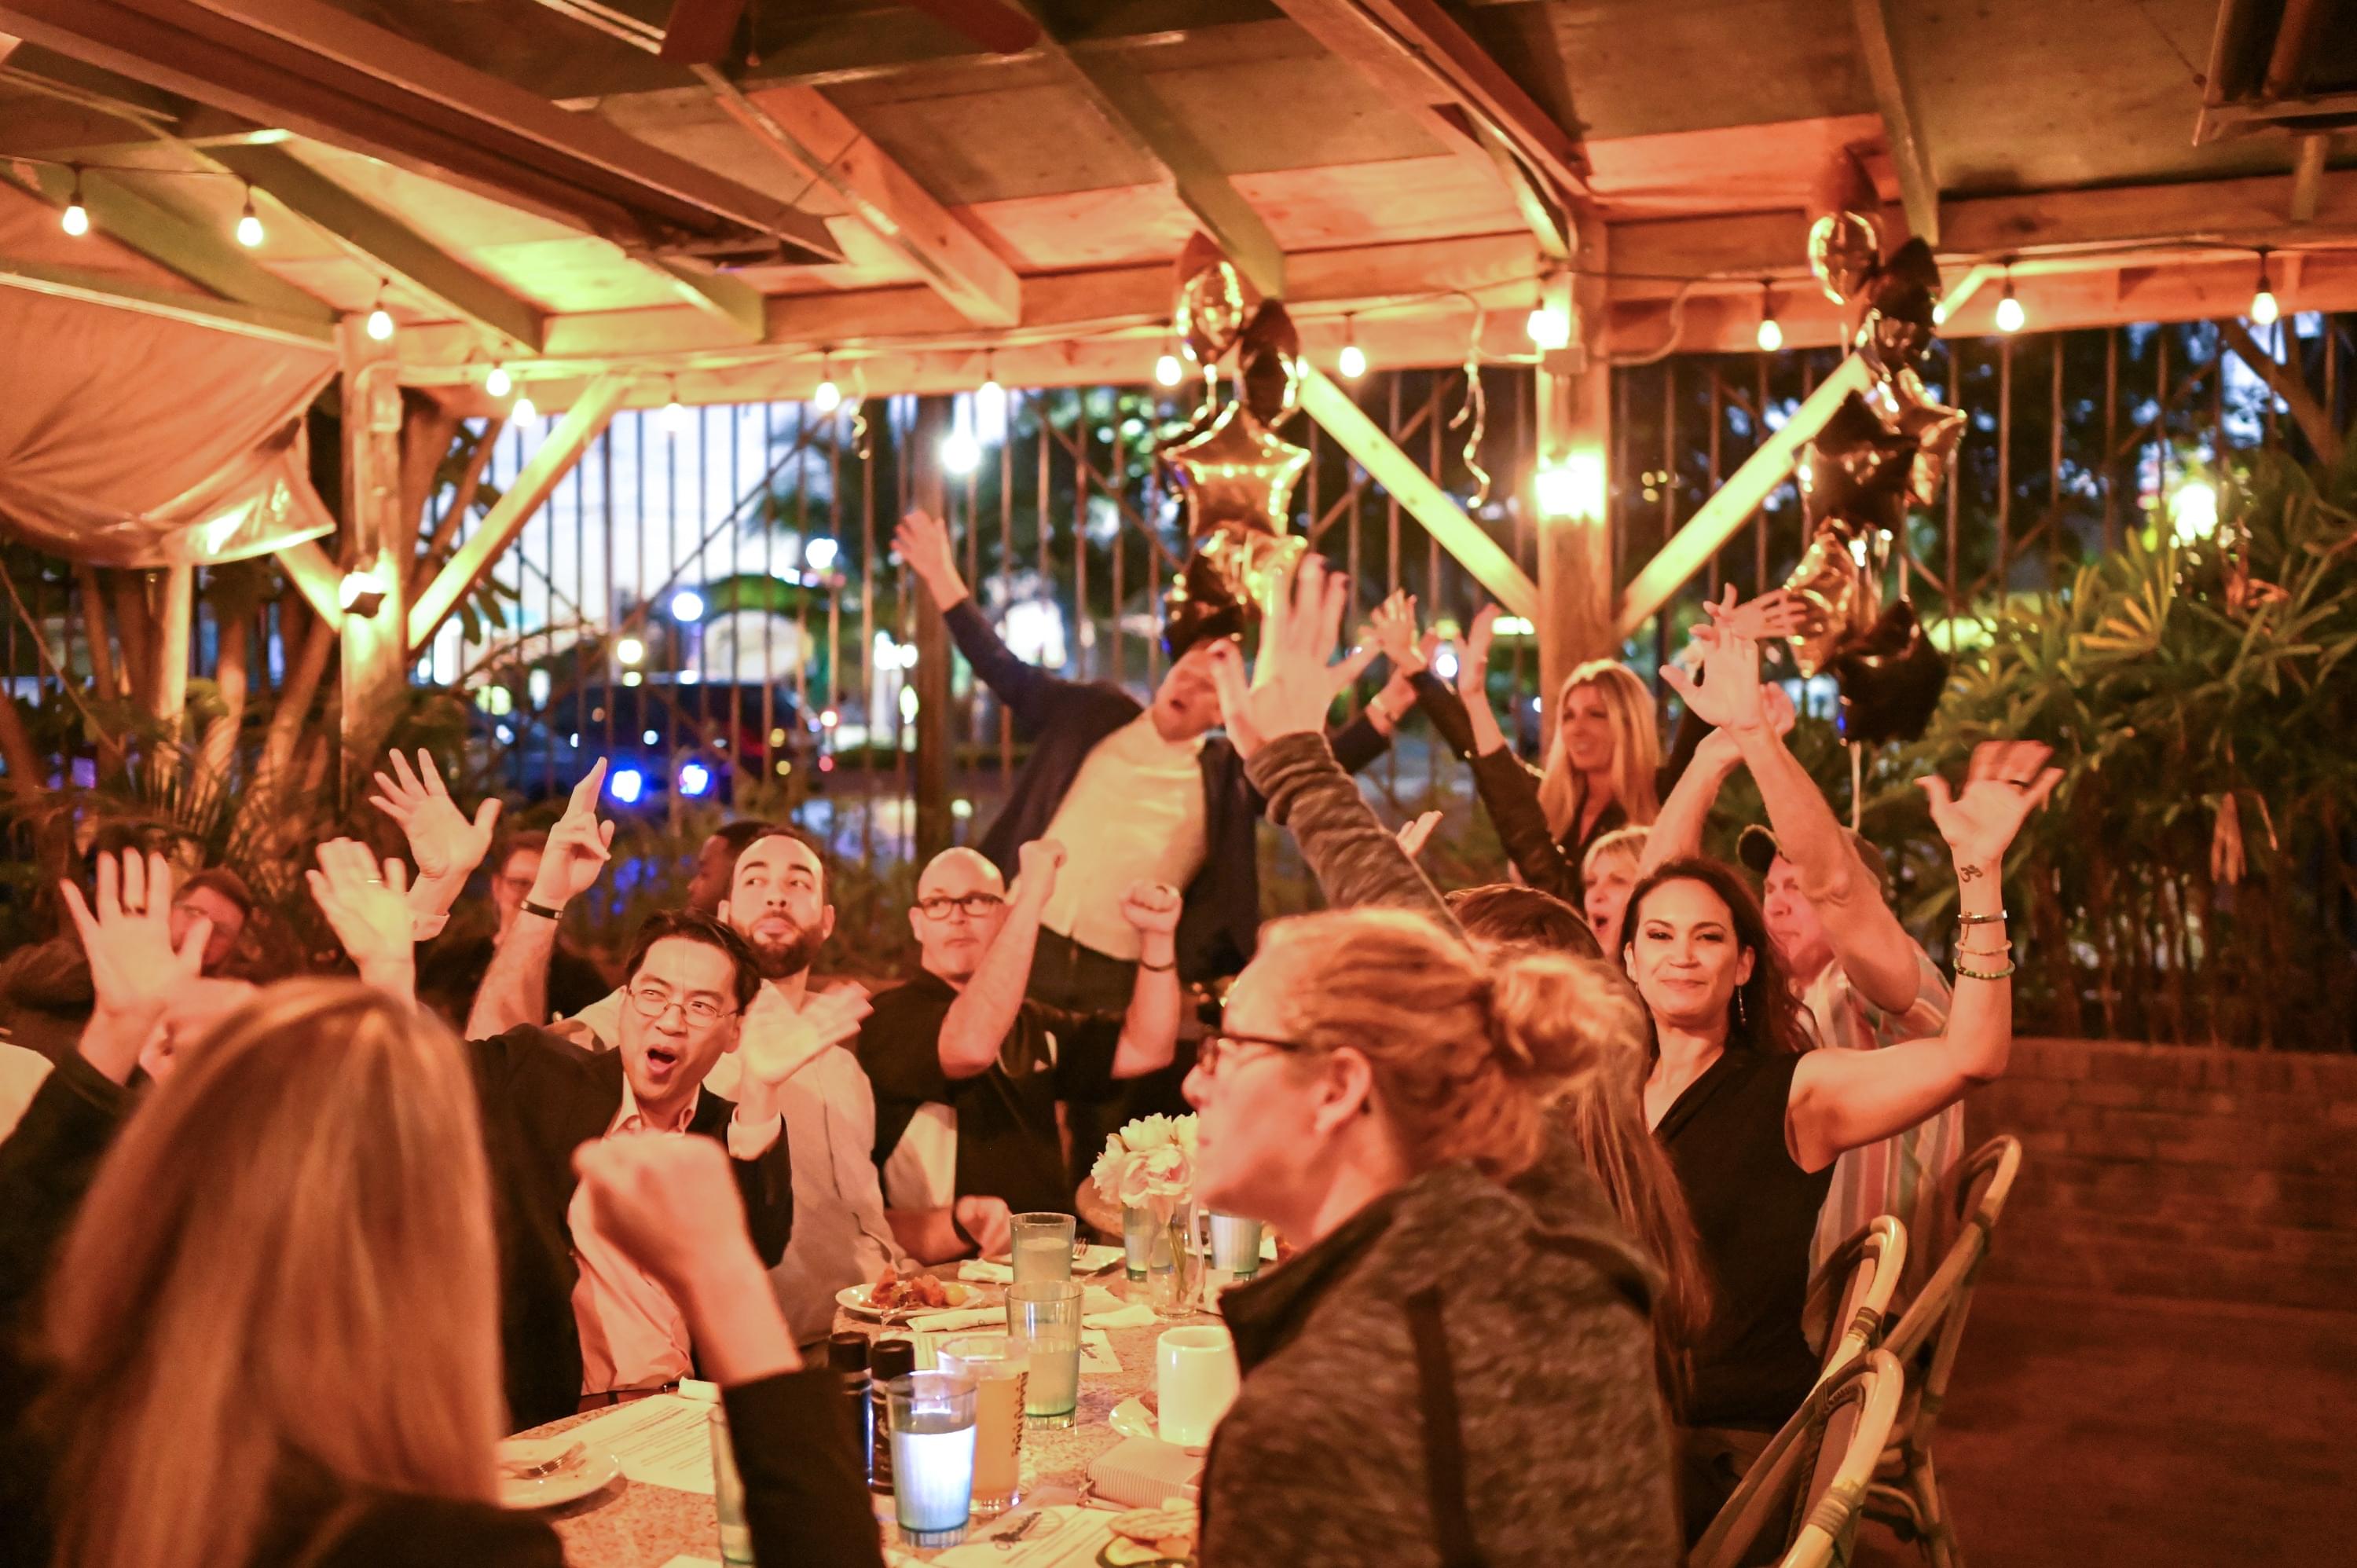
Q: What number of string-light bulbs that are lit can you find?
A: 14